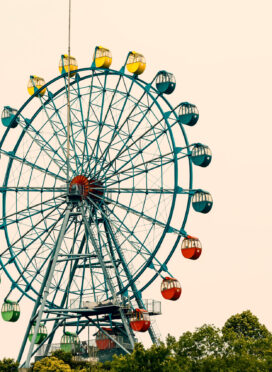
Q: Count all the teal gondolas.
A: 5